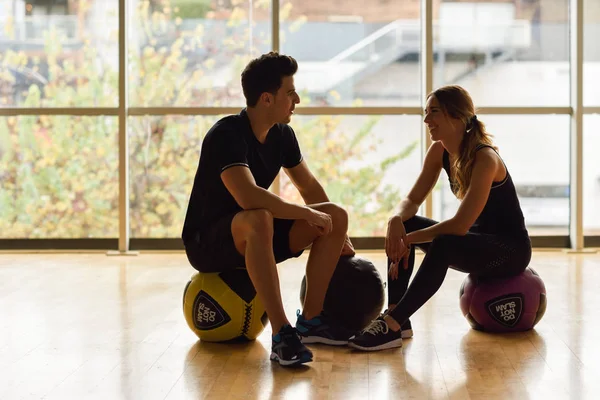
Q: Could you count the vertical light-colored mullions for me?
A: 4